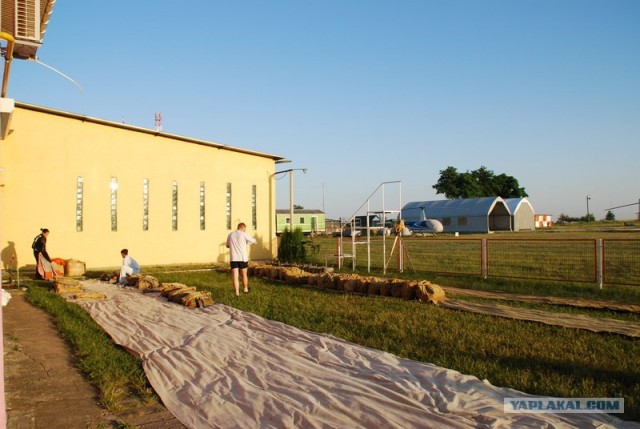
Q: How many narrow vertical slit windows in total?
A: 7